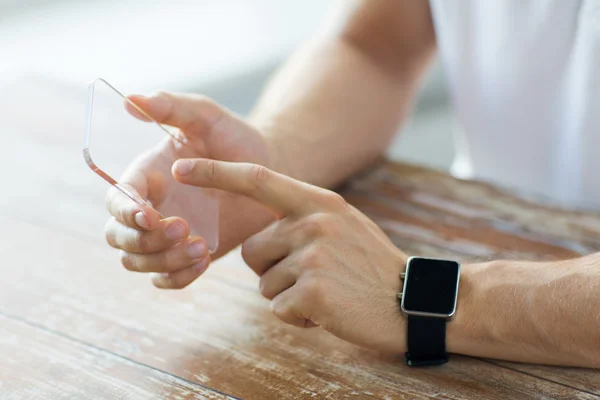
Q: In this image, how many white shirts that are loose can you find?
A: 1